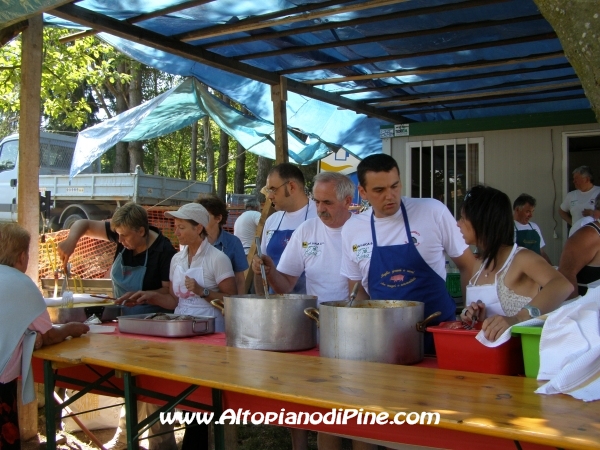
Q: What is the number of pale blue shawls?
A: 1